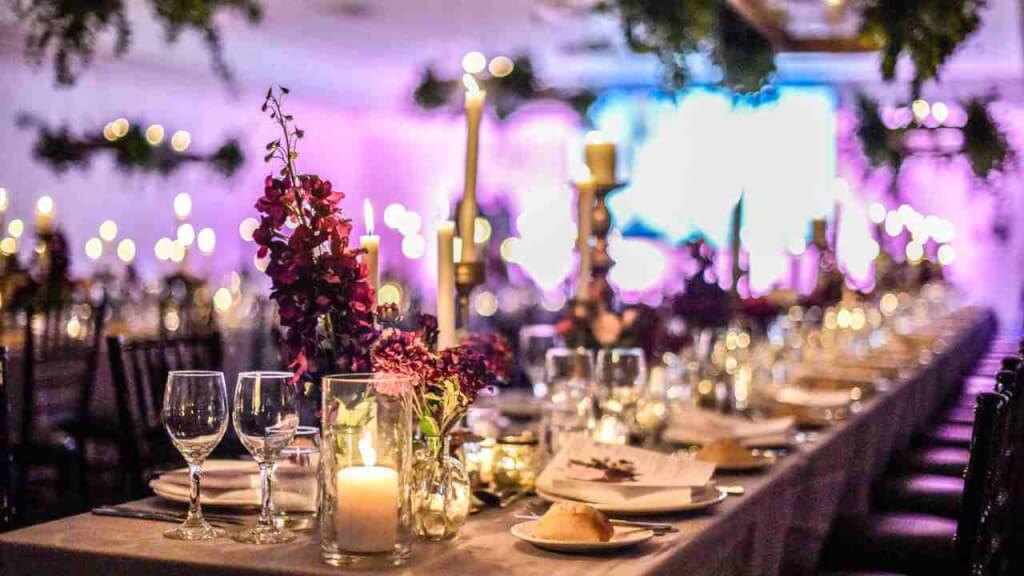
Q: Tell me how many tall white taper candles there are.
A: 4